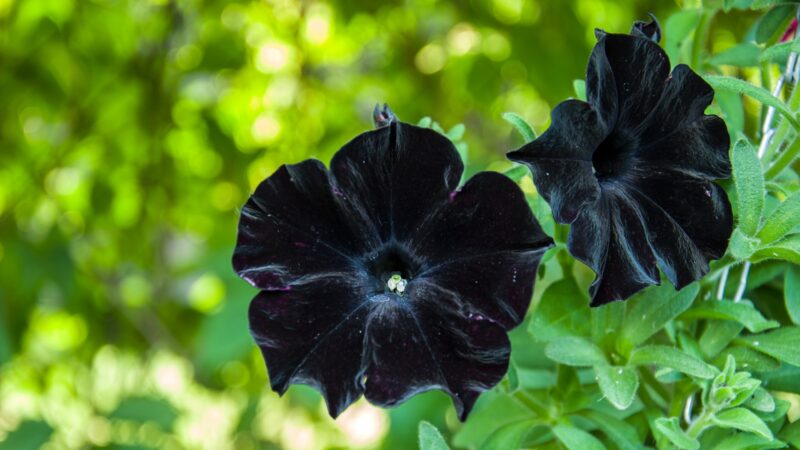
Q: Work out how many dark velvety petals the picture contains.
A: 10